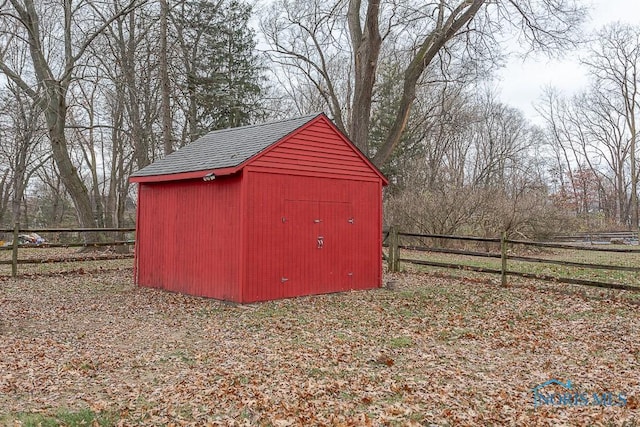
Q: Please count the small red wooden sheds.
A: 1